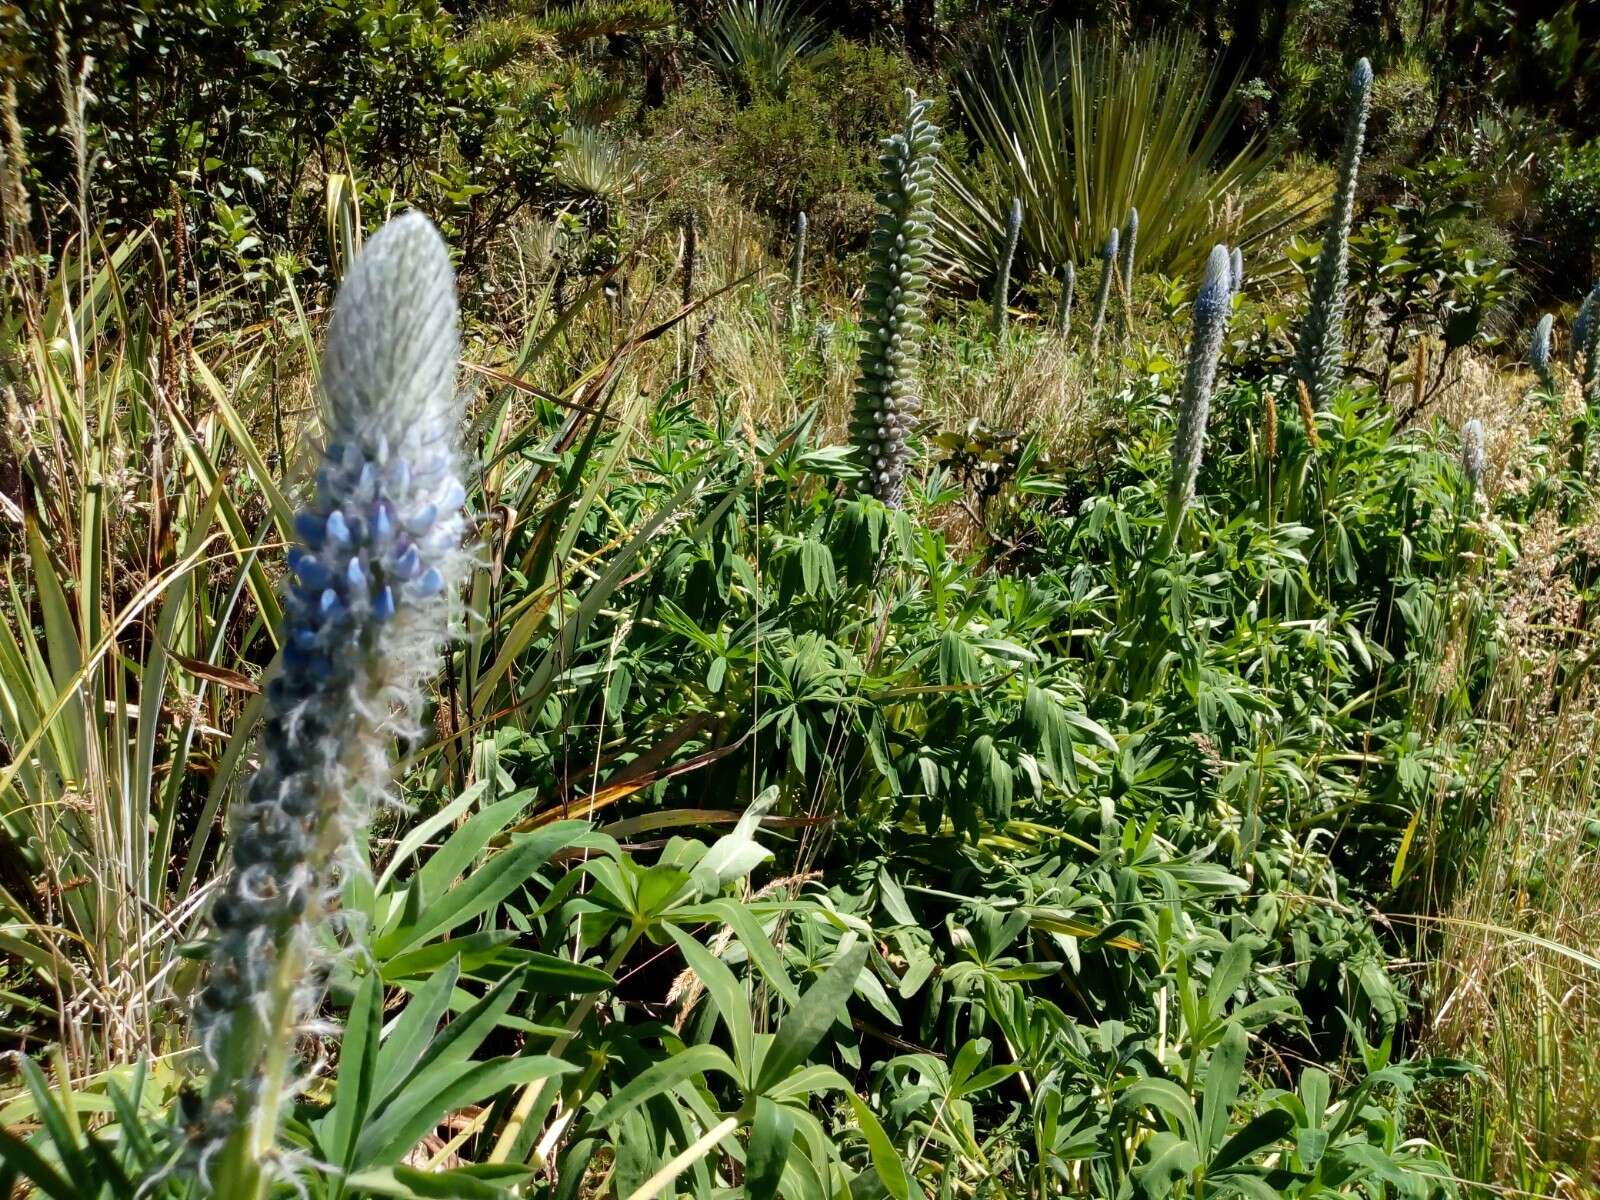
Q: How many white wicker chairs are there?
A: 0